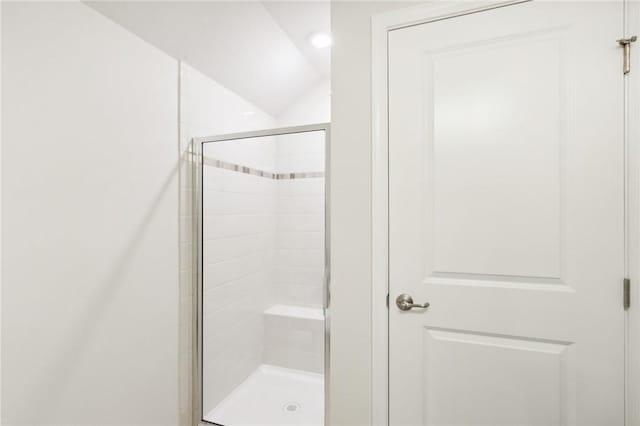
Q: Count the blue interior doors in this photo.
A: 0